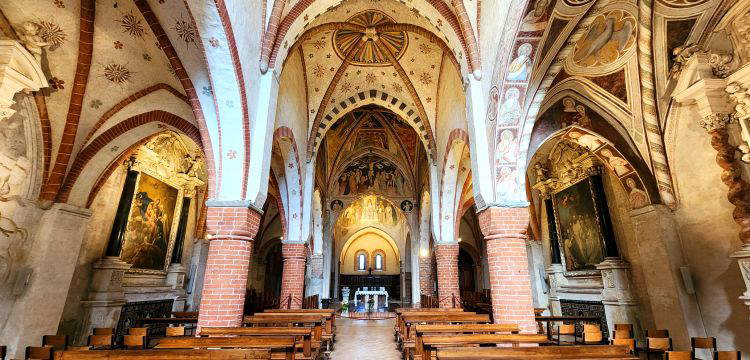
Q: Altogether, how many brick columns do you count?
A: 4